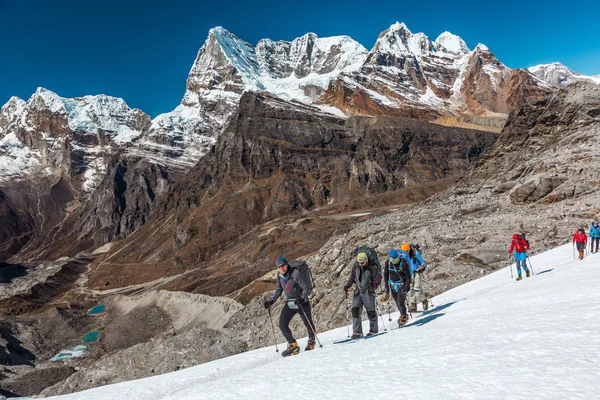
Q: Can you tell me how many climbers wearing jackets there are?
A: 7